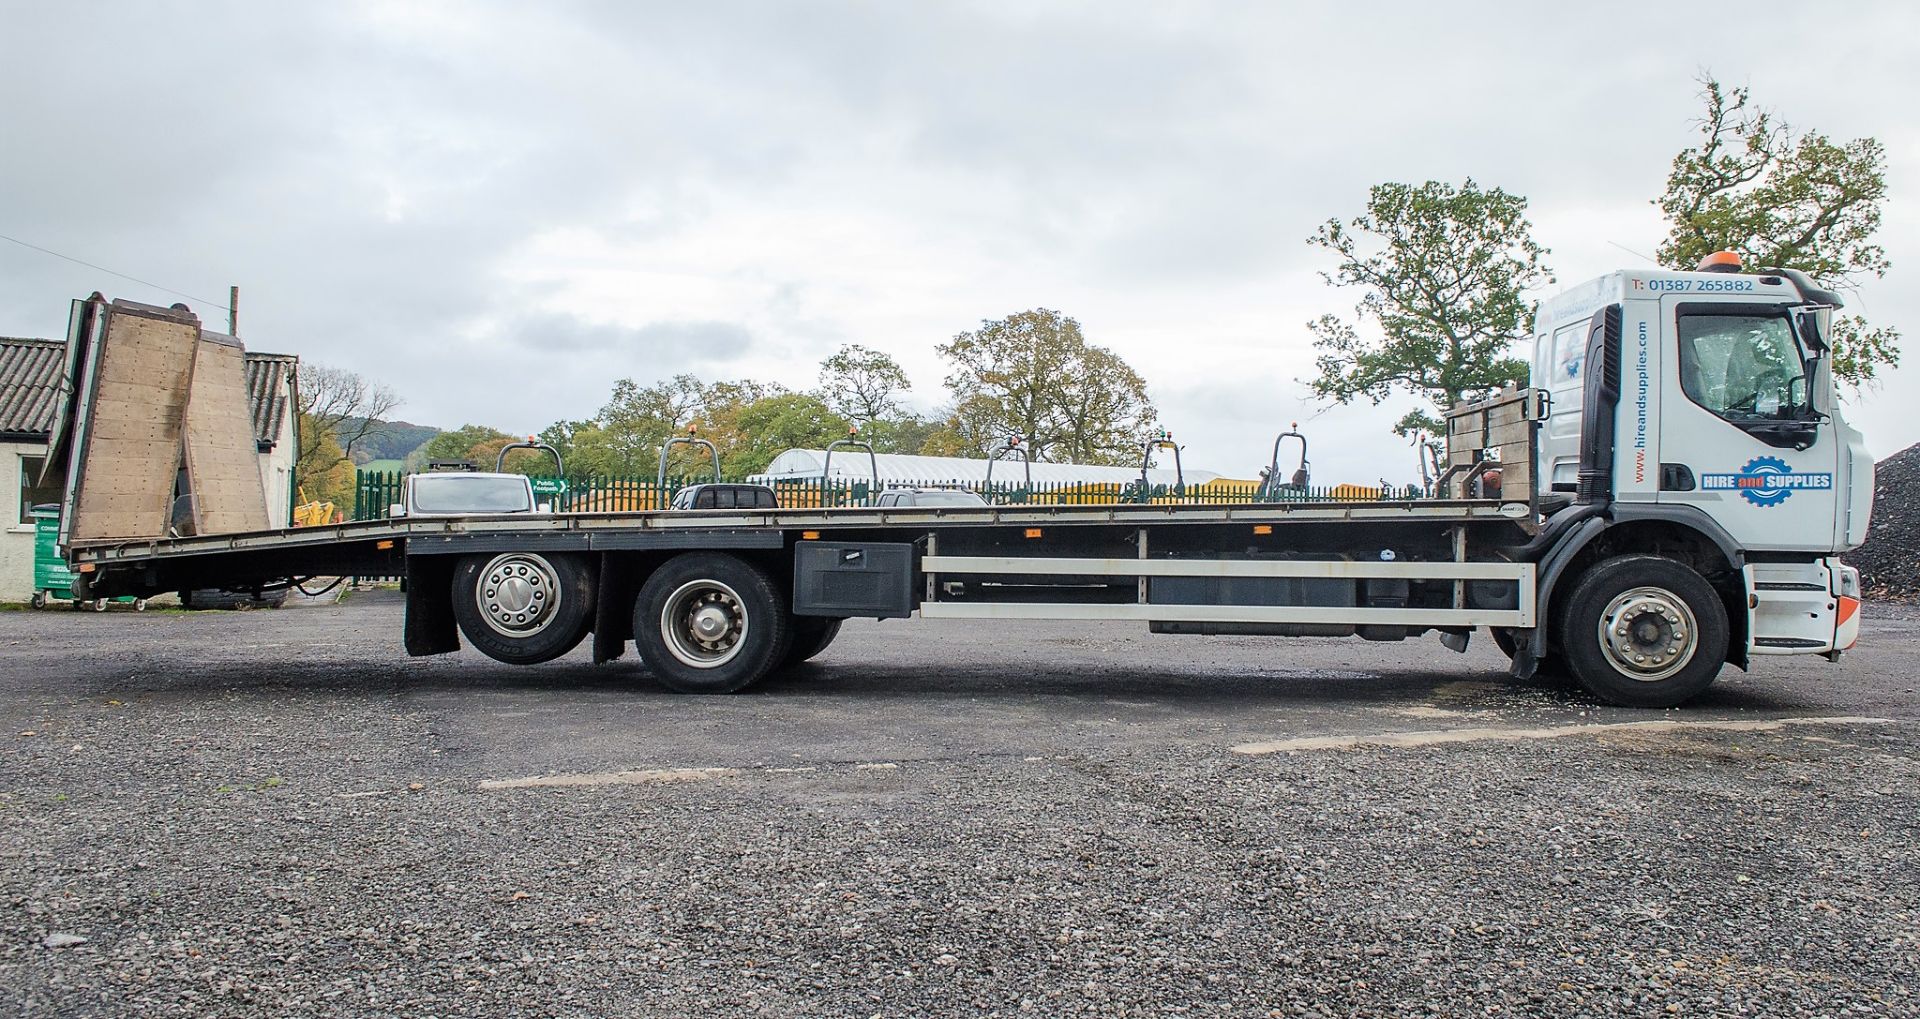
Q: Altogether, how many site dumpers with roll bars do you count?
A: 7